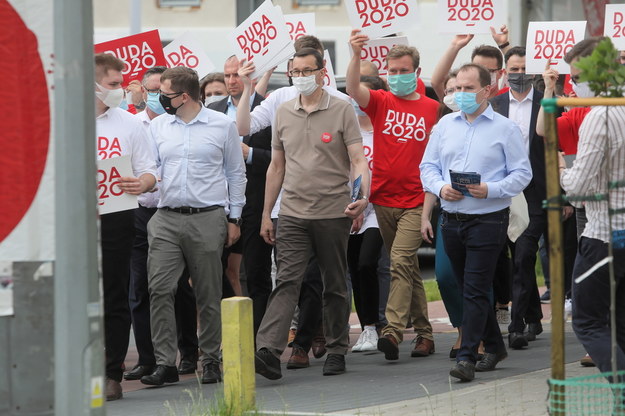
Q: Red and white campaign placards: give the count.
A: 11